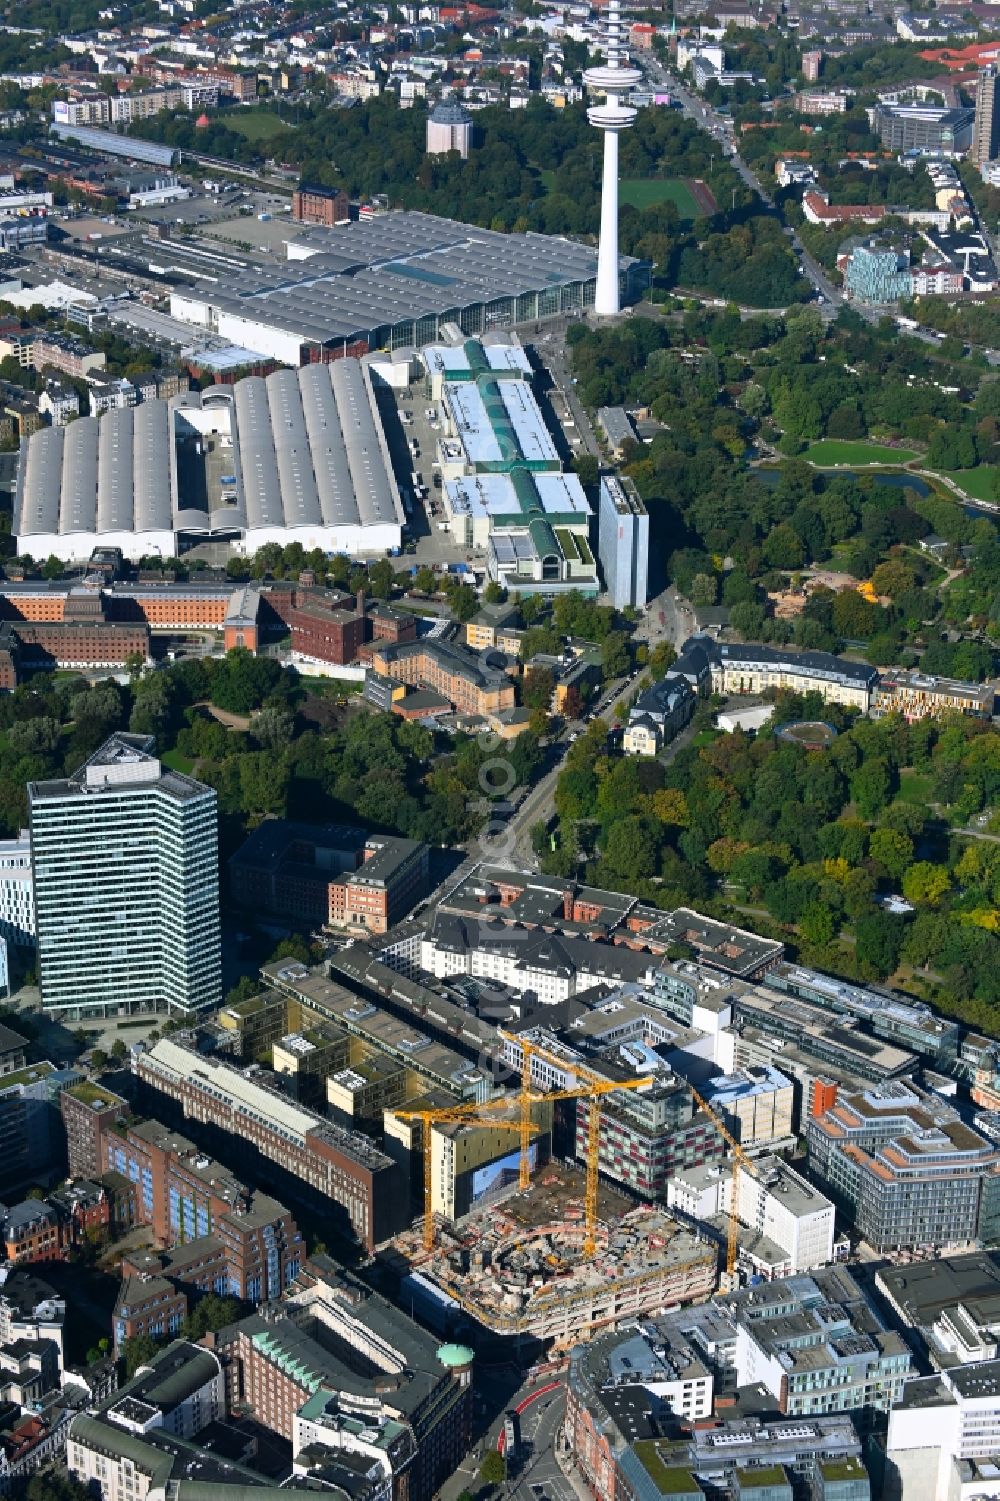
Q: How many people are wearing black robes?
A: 0